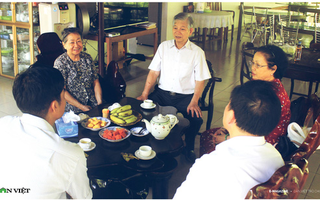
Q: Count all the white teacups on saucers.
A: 3